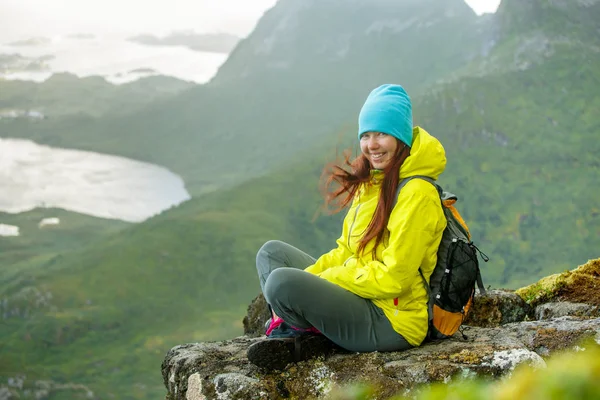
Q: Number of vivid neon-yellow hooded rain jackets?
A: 1